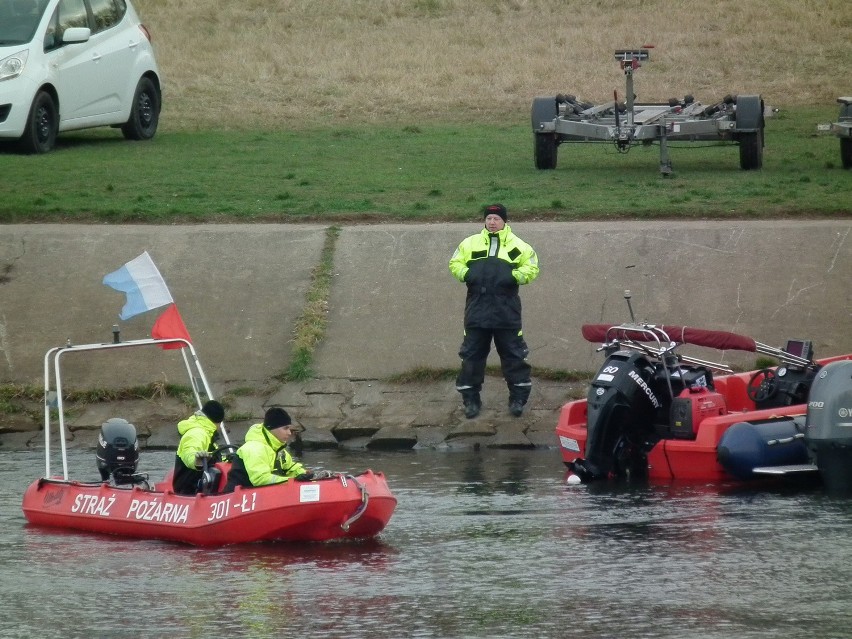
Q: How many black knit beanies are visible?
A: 3